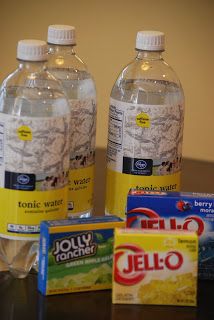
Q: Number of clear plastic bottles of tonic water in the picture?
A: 3